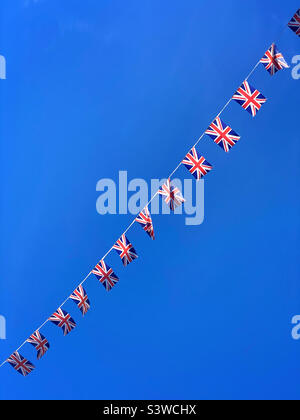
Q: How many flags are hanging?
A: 13